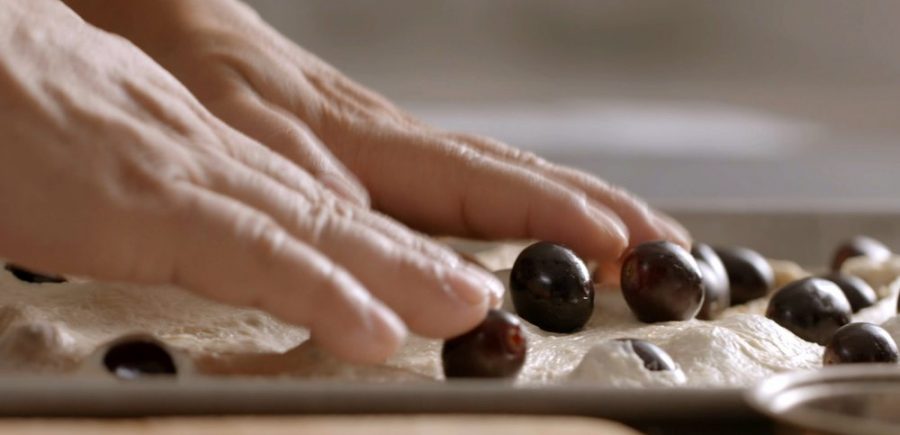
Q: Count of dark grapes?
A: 12